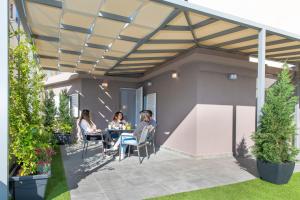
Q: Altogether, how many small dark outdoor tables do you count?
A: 1